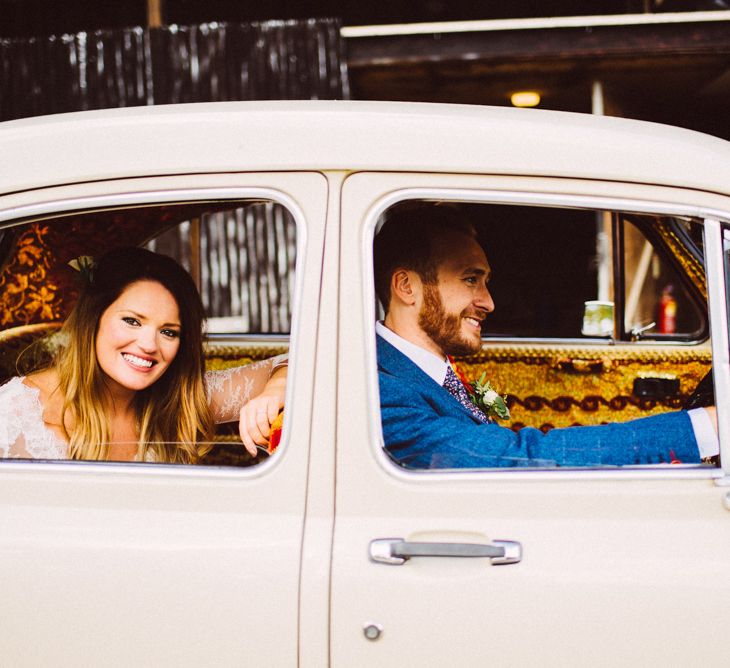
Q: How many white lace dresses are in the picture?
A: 1